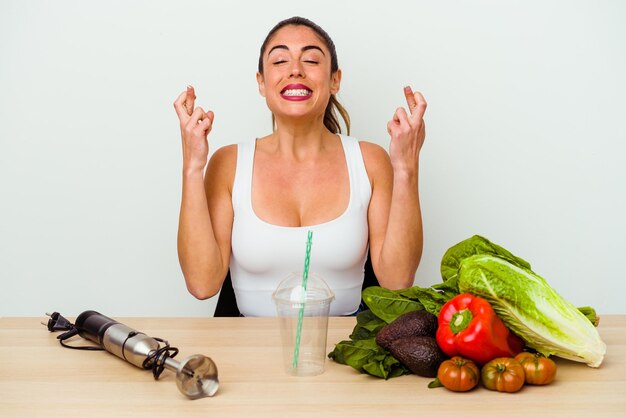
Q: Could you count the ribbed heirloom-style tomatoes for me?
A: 3